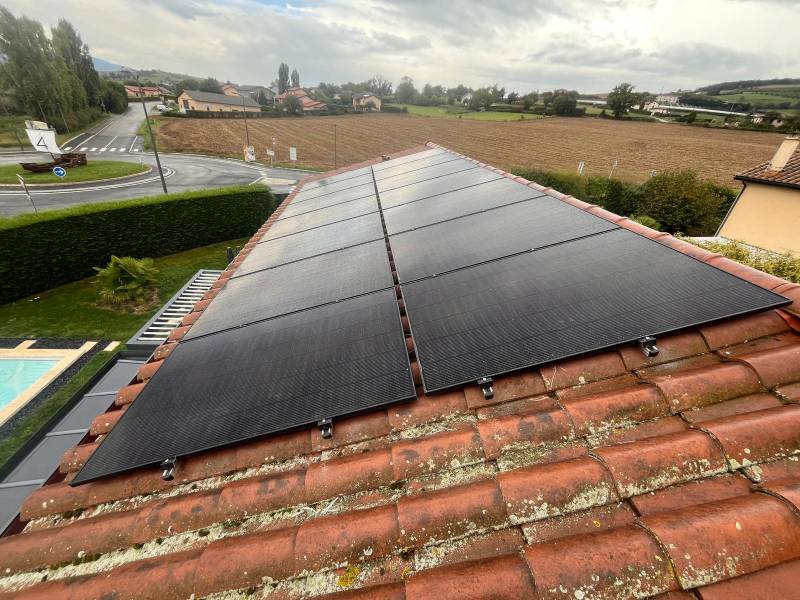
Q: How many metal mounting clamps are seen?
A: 4